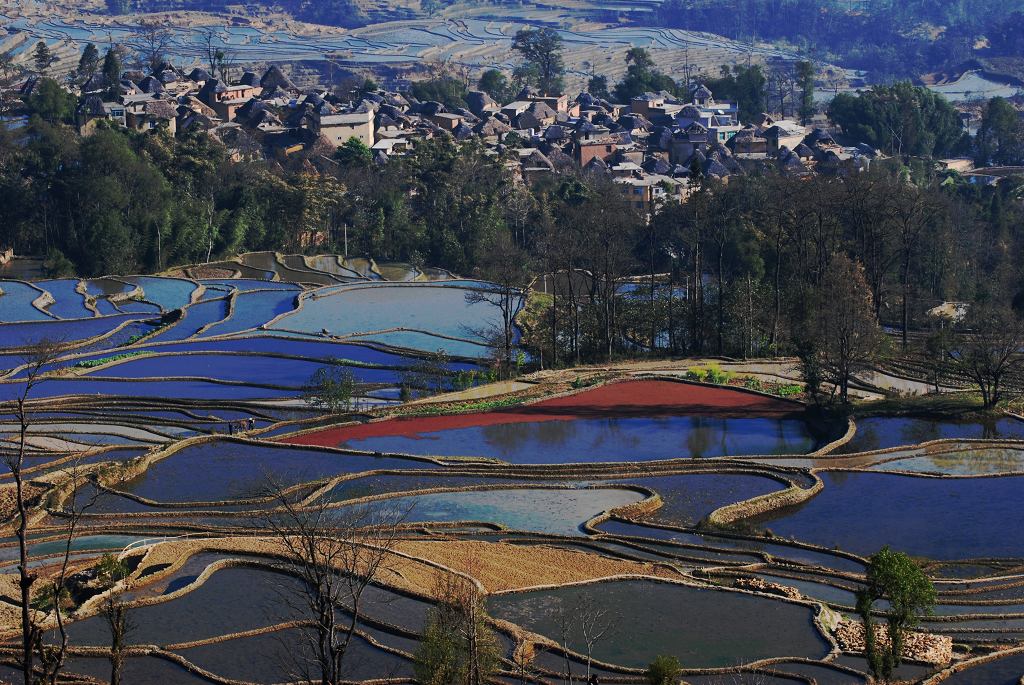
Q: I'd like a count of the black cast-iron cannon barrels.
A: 0